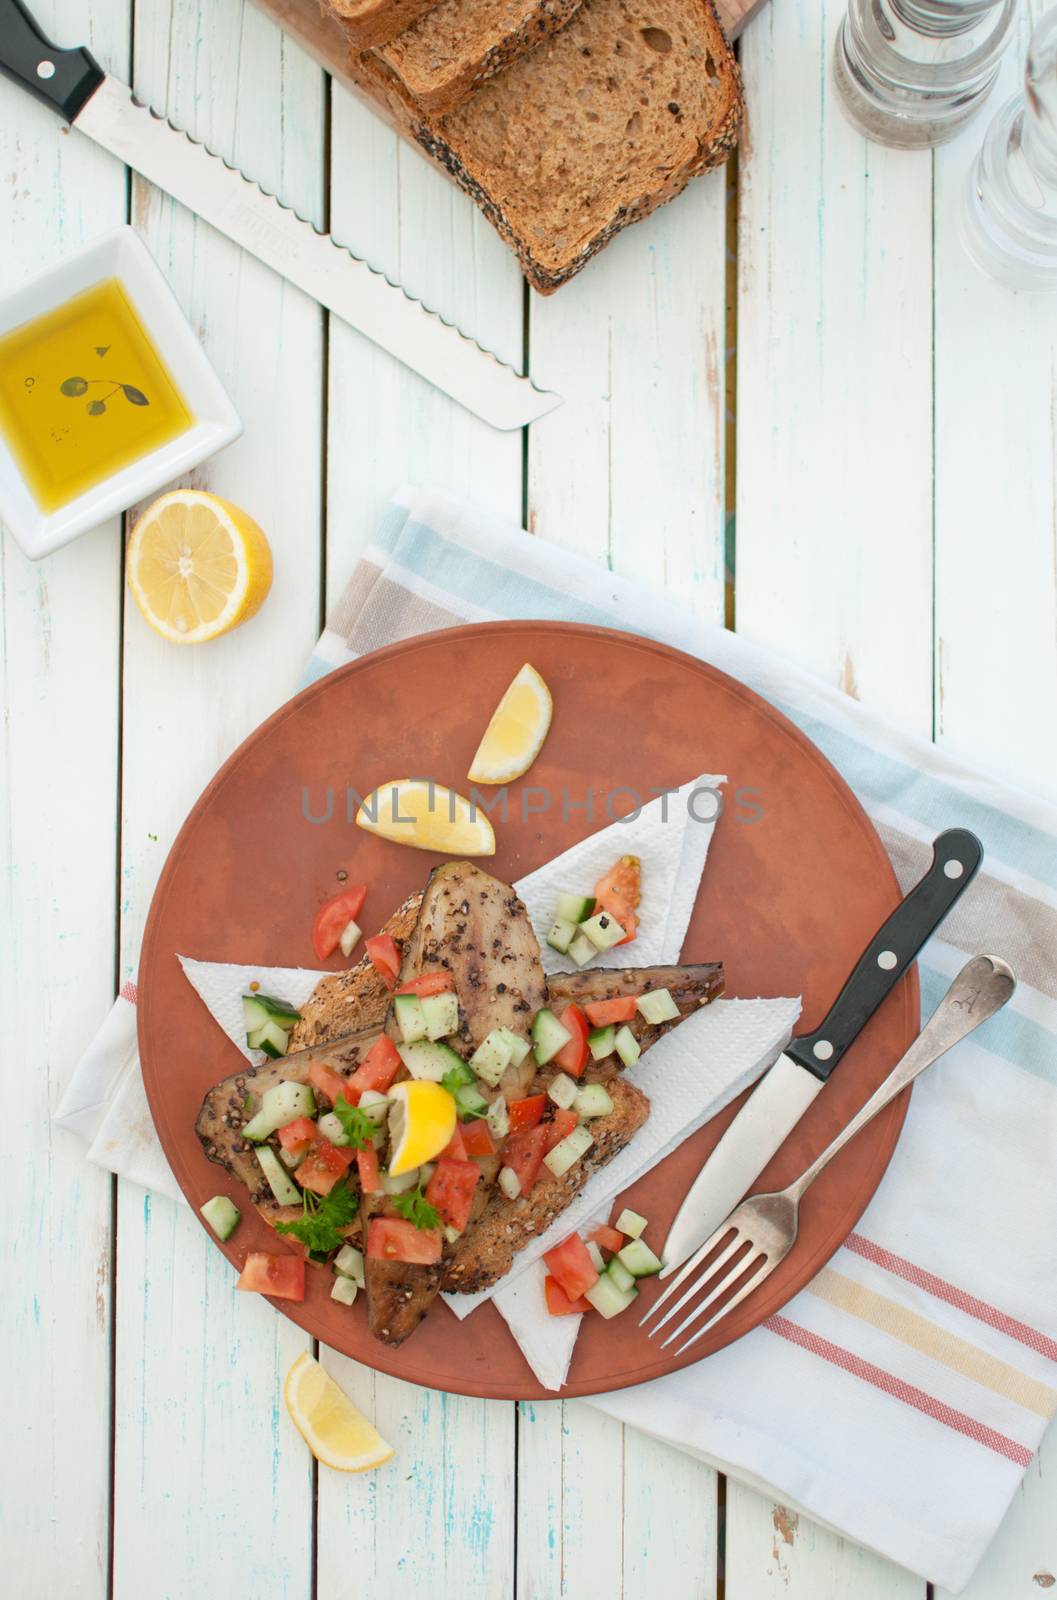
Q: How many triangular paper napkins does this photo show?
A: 2